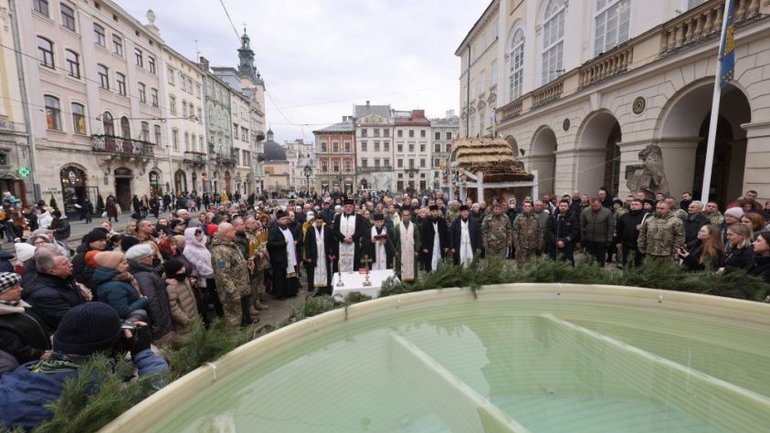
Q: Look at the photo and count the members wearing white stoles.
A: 7